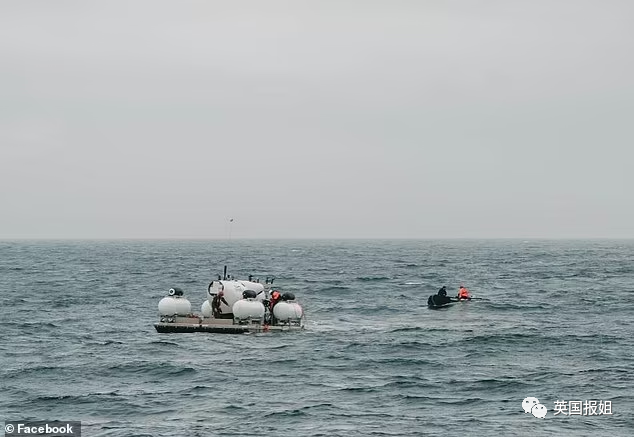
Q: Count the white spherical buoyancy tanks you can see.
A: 4